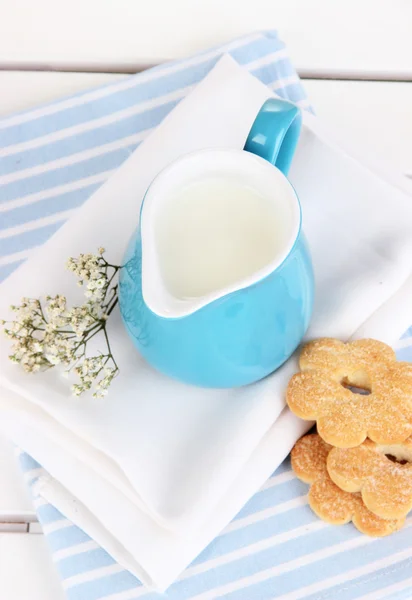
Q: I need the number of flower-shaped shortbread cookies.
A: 3